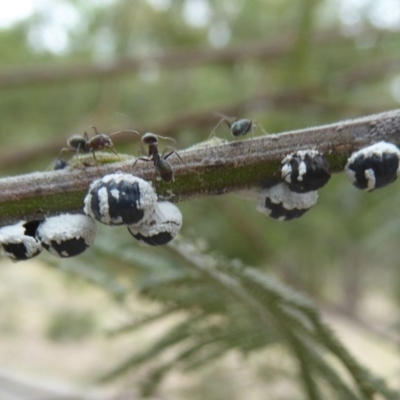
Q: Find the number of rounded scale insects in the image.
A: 7